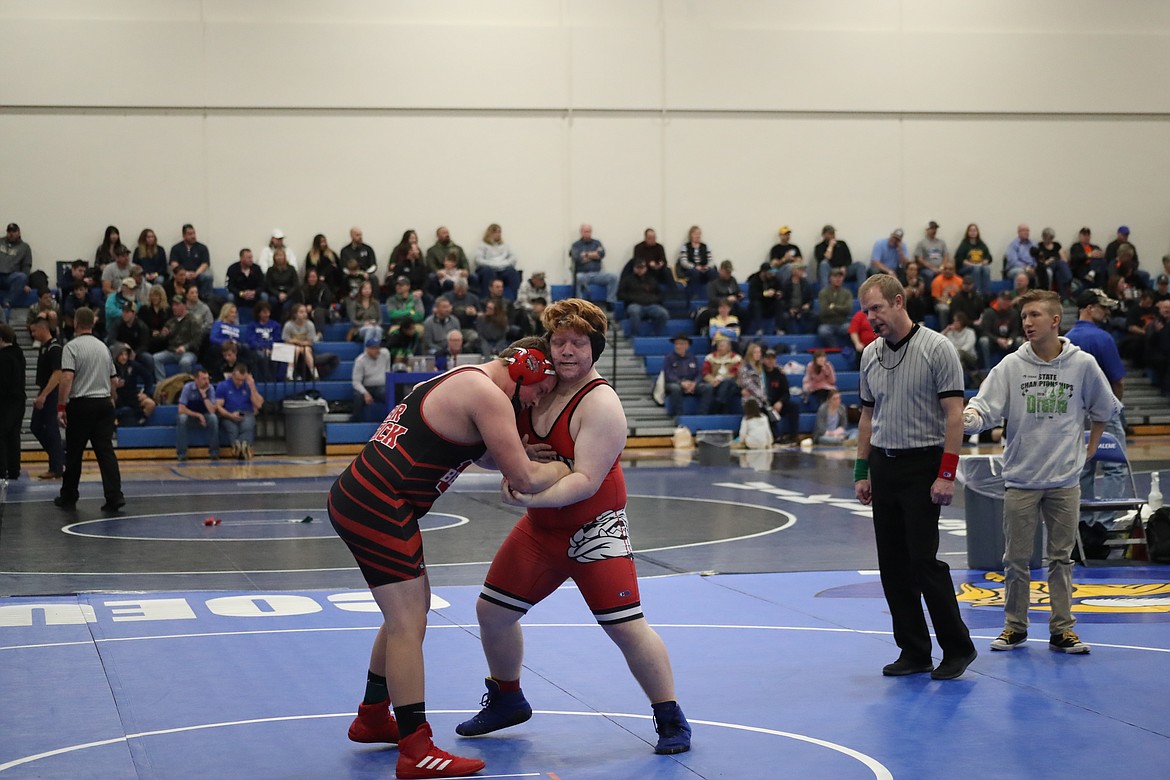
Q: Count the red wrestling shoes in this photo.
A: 2